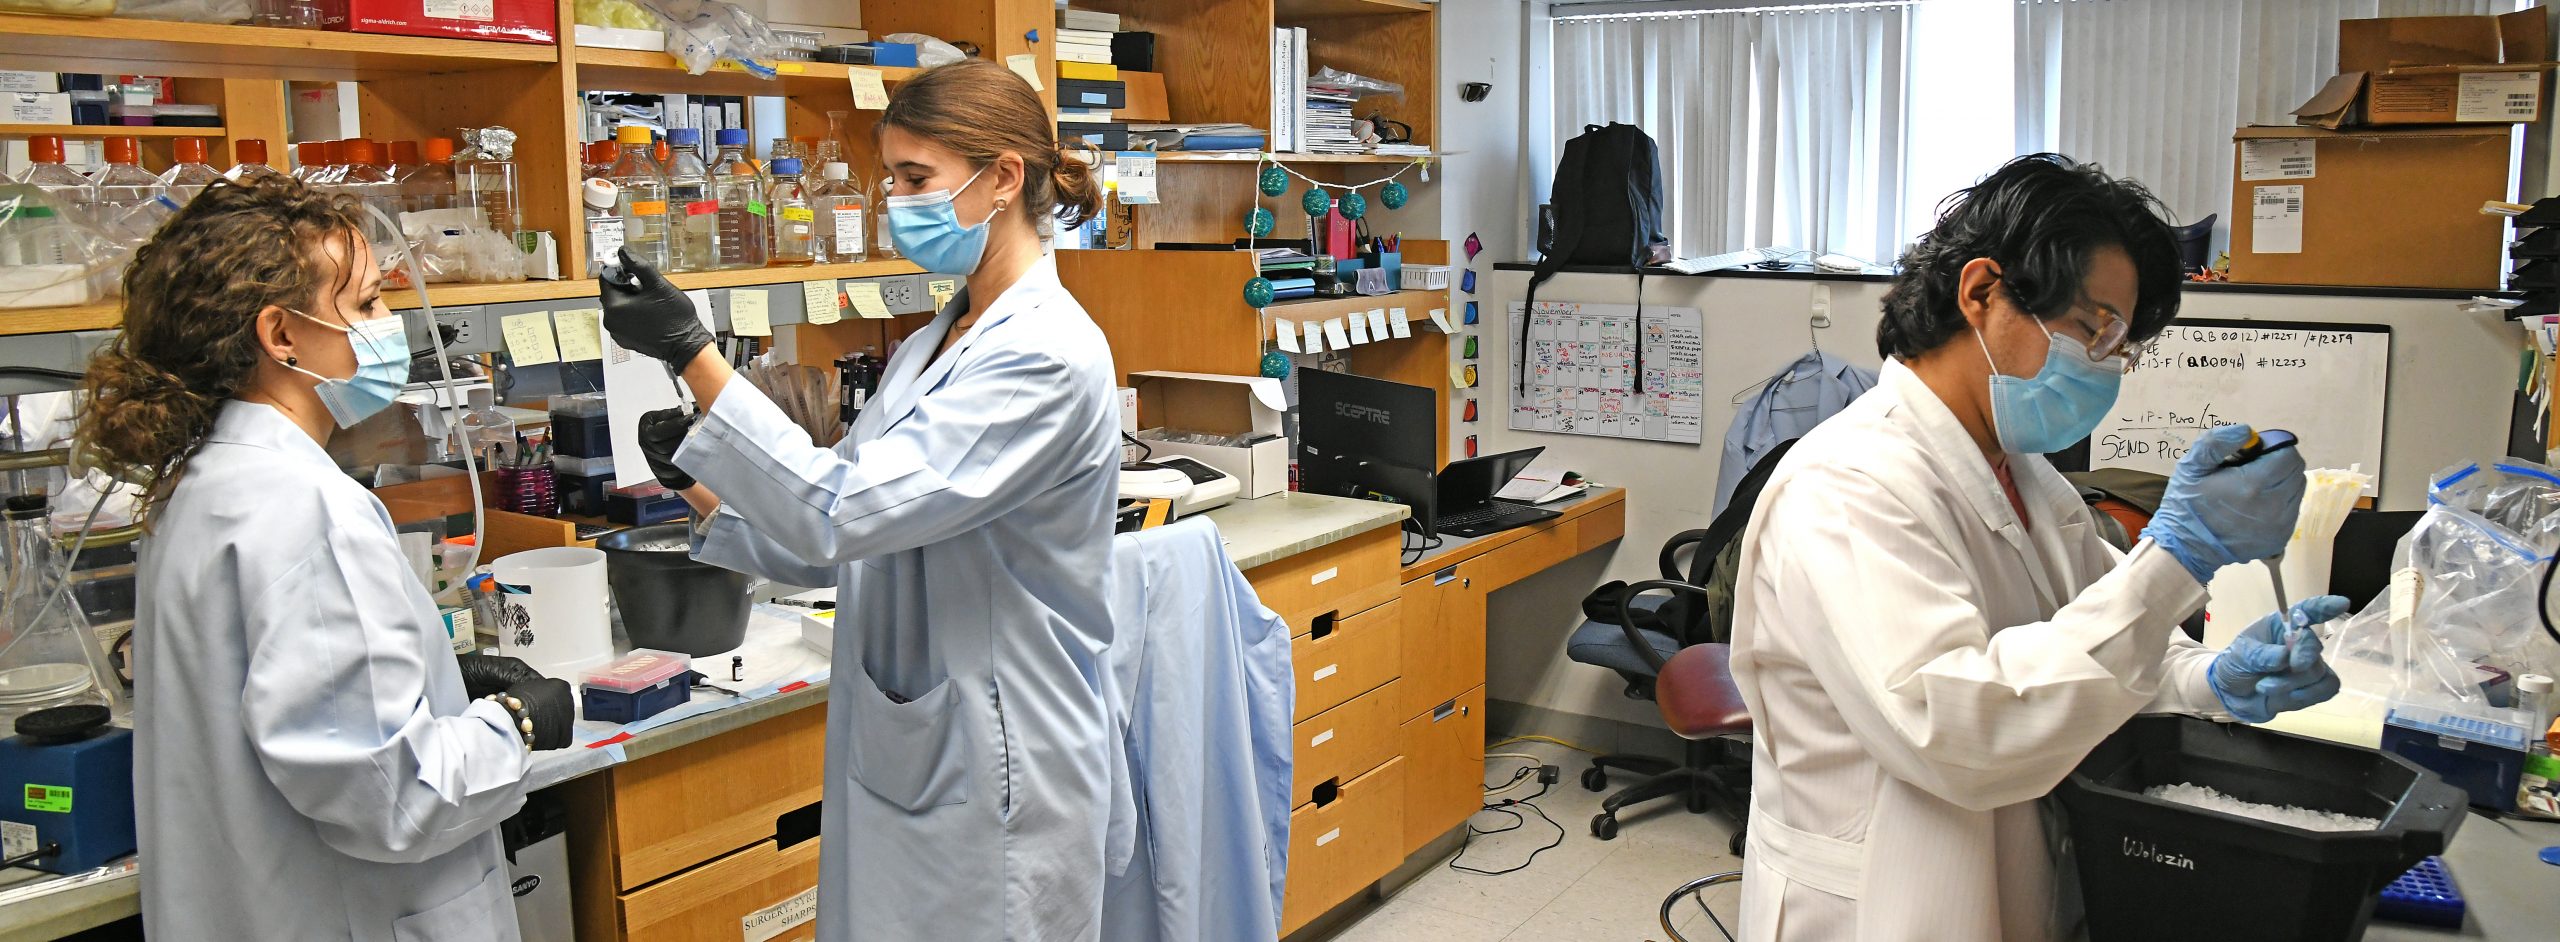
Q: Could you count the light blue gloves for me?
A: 2